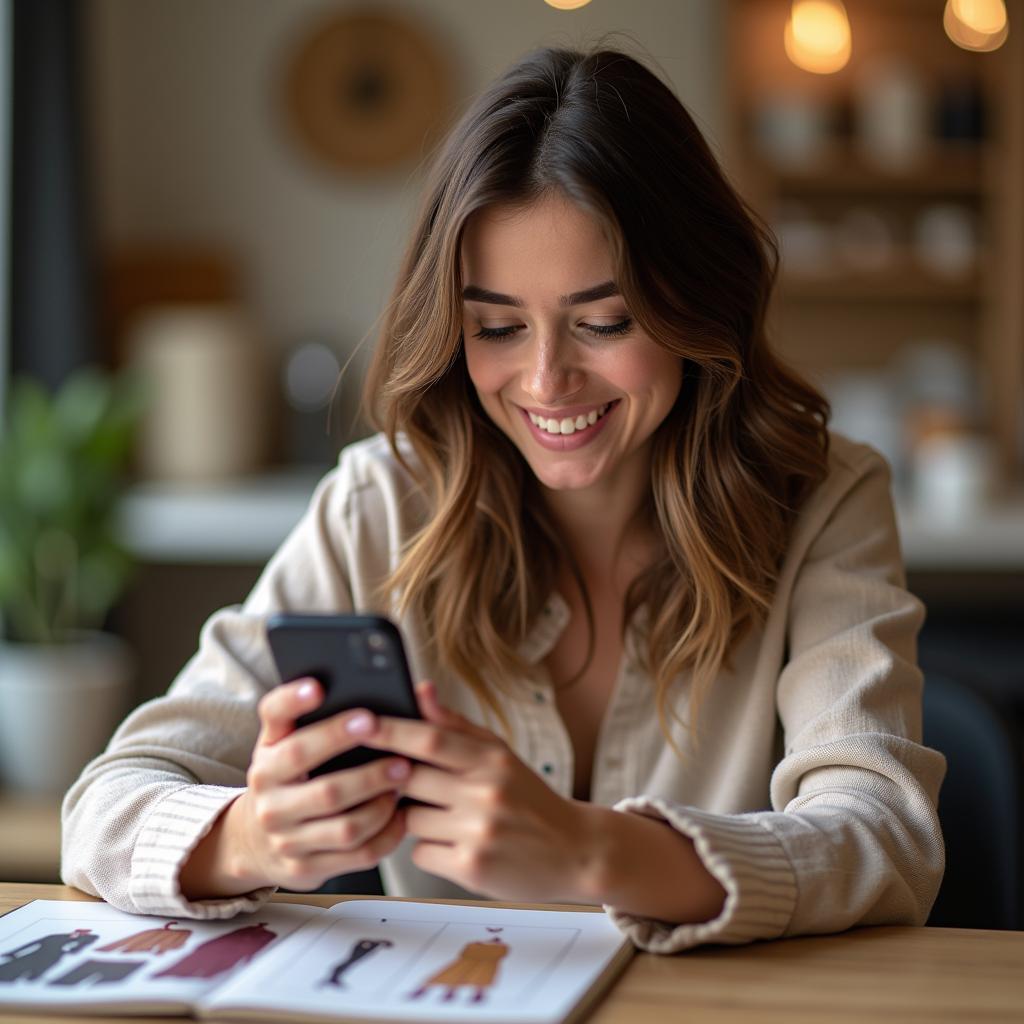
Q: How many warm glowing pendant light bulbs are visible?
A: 3